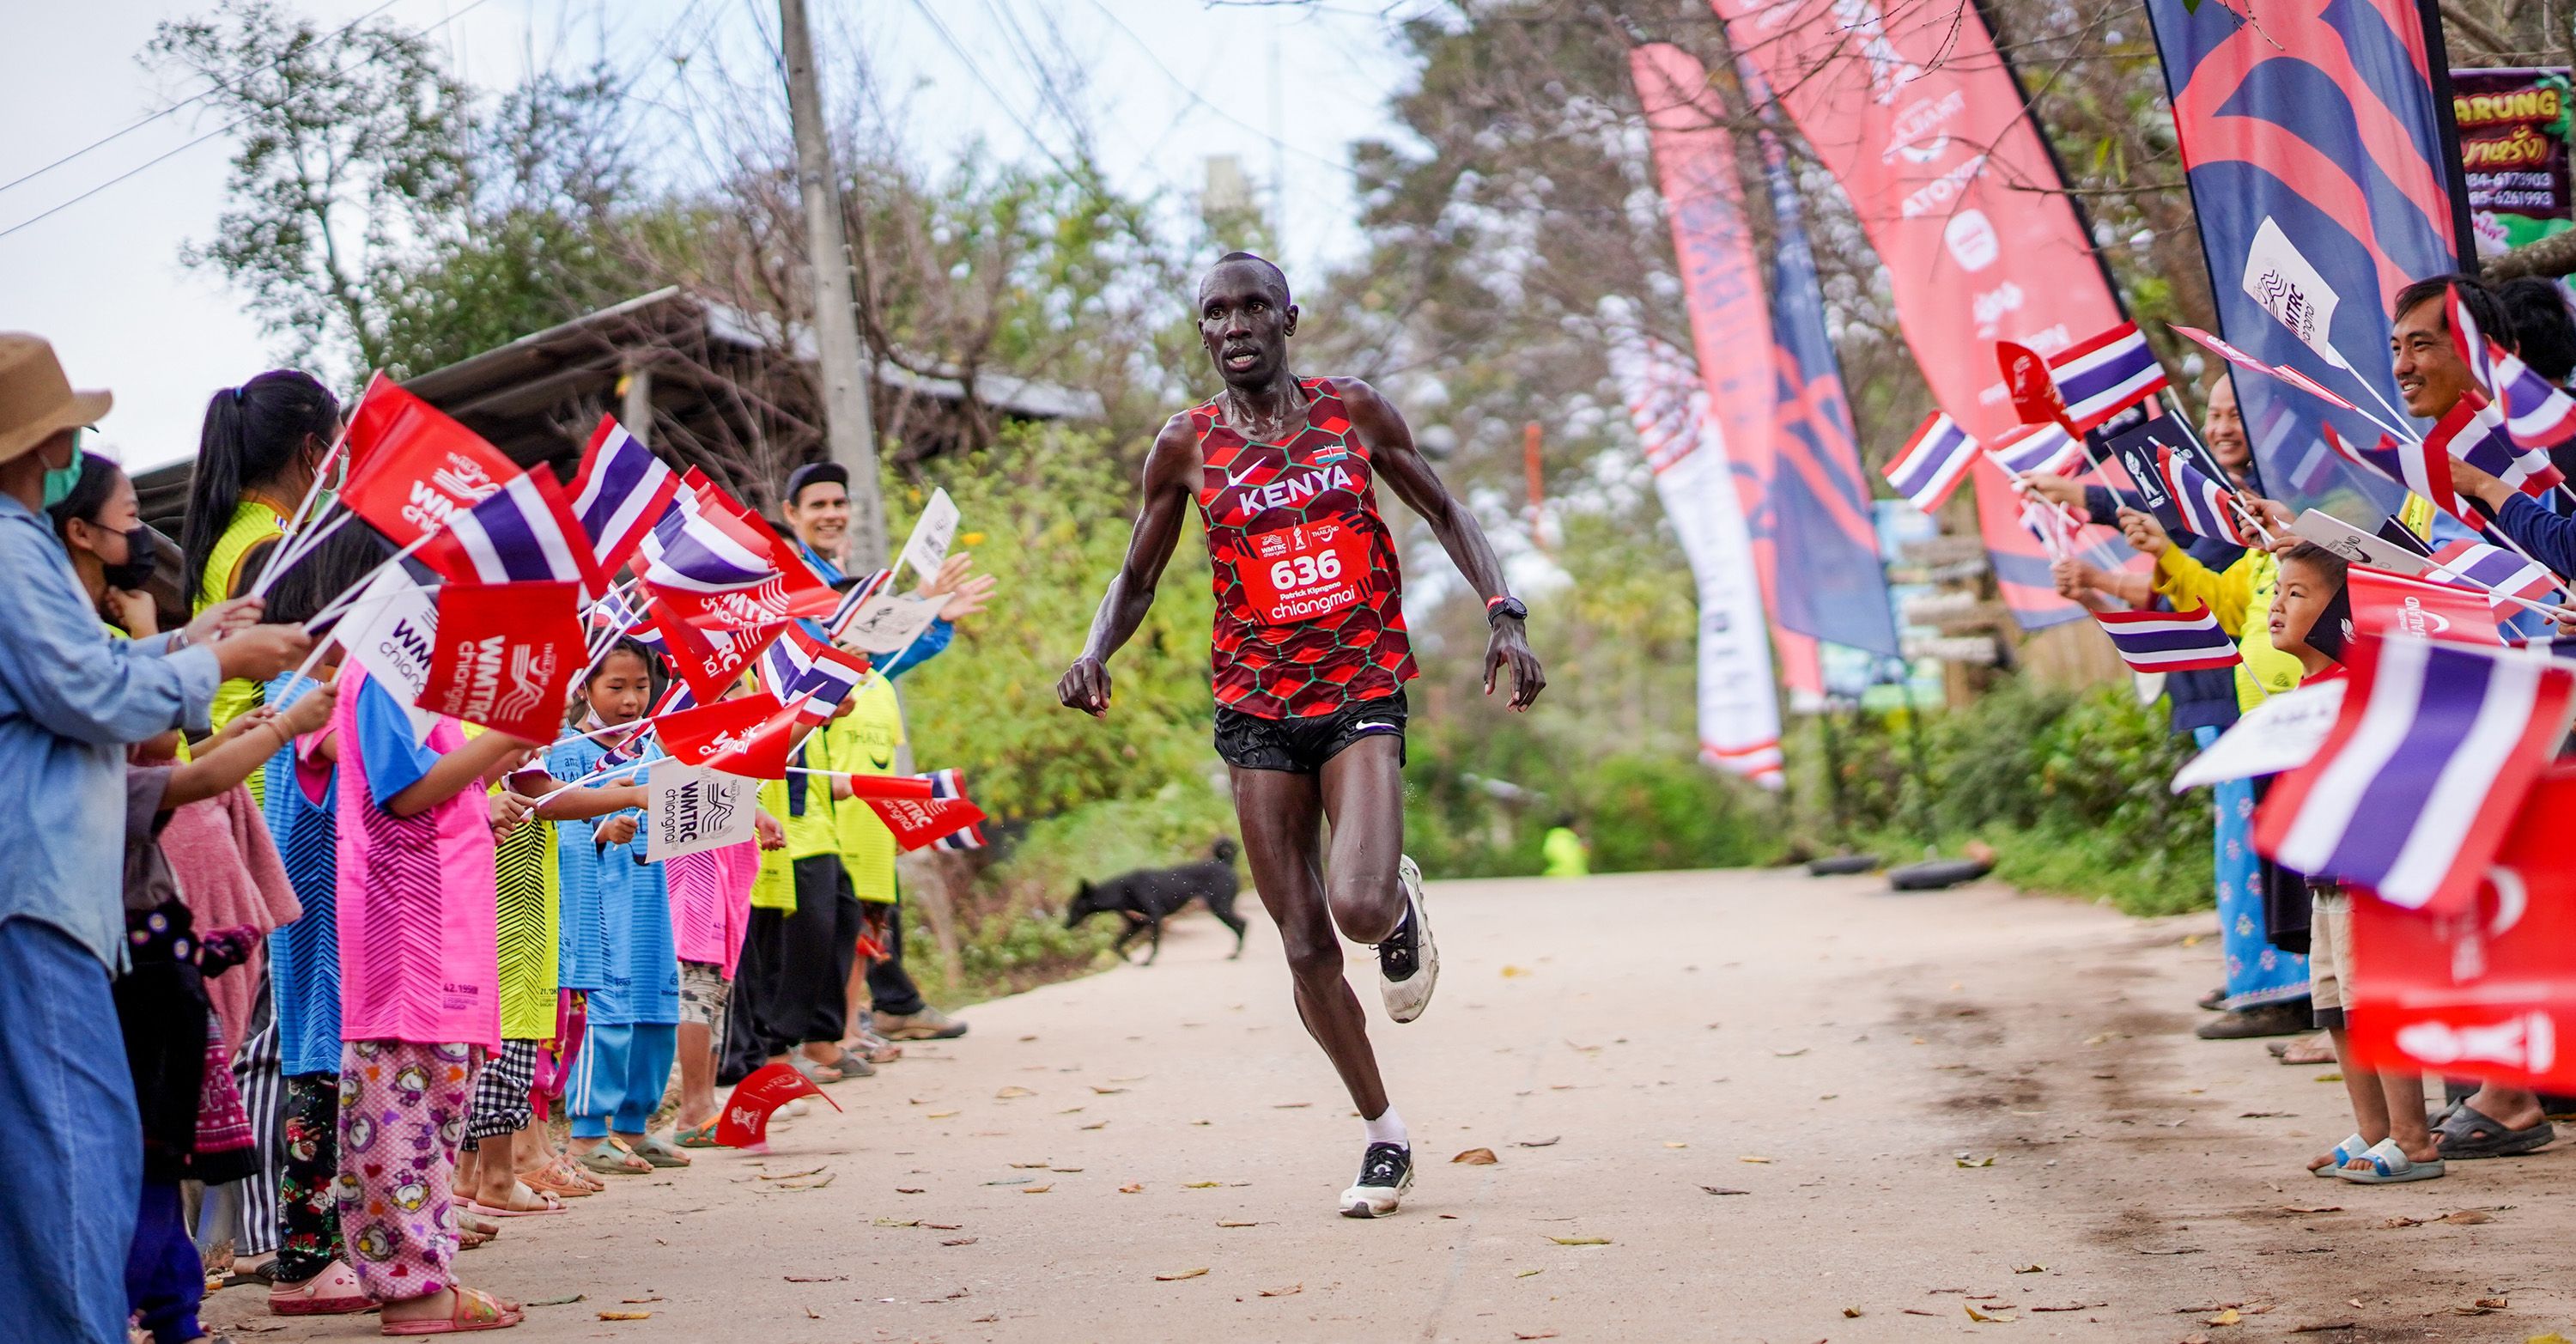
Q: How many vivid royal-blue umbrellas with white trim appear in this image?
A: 0